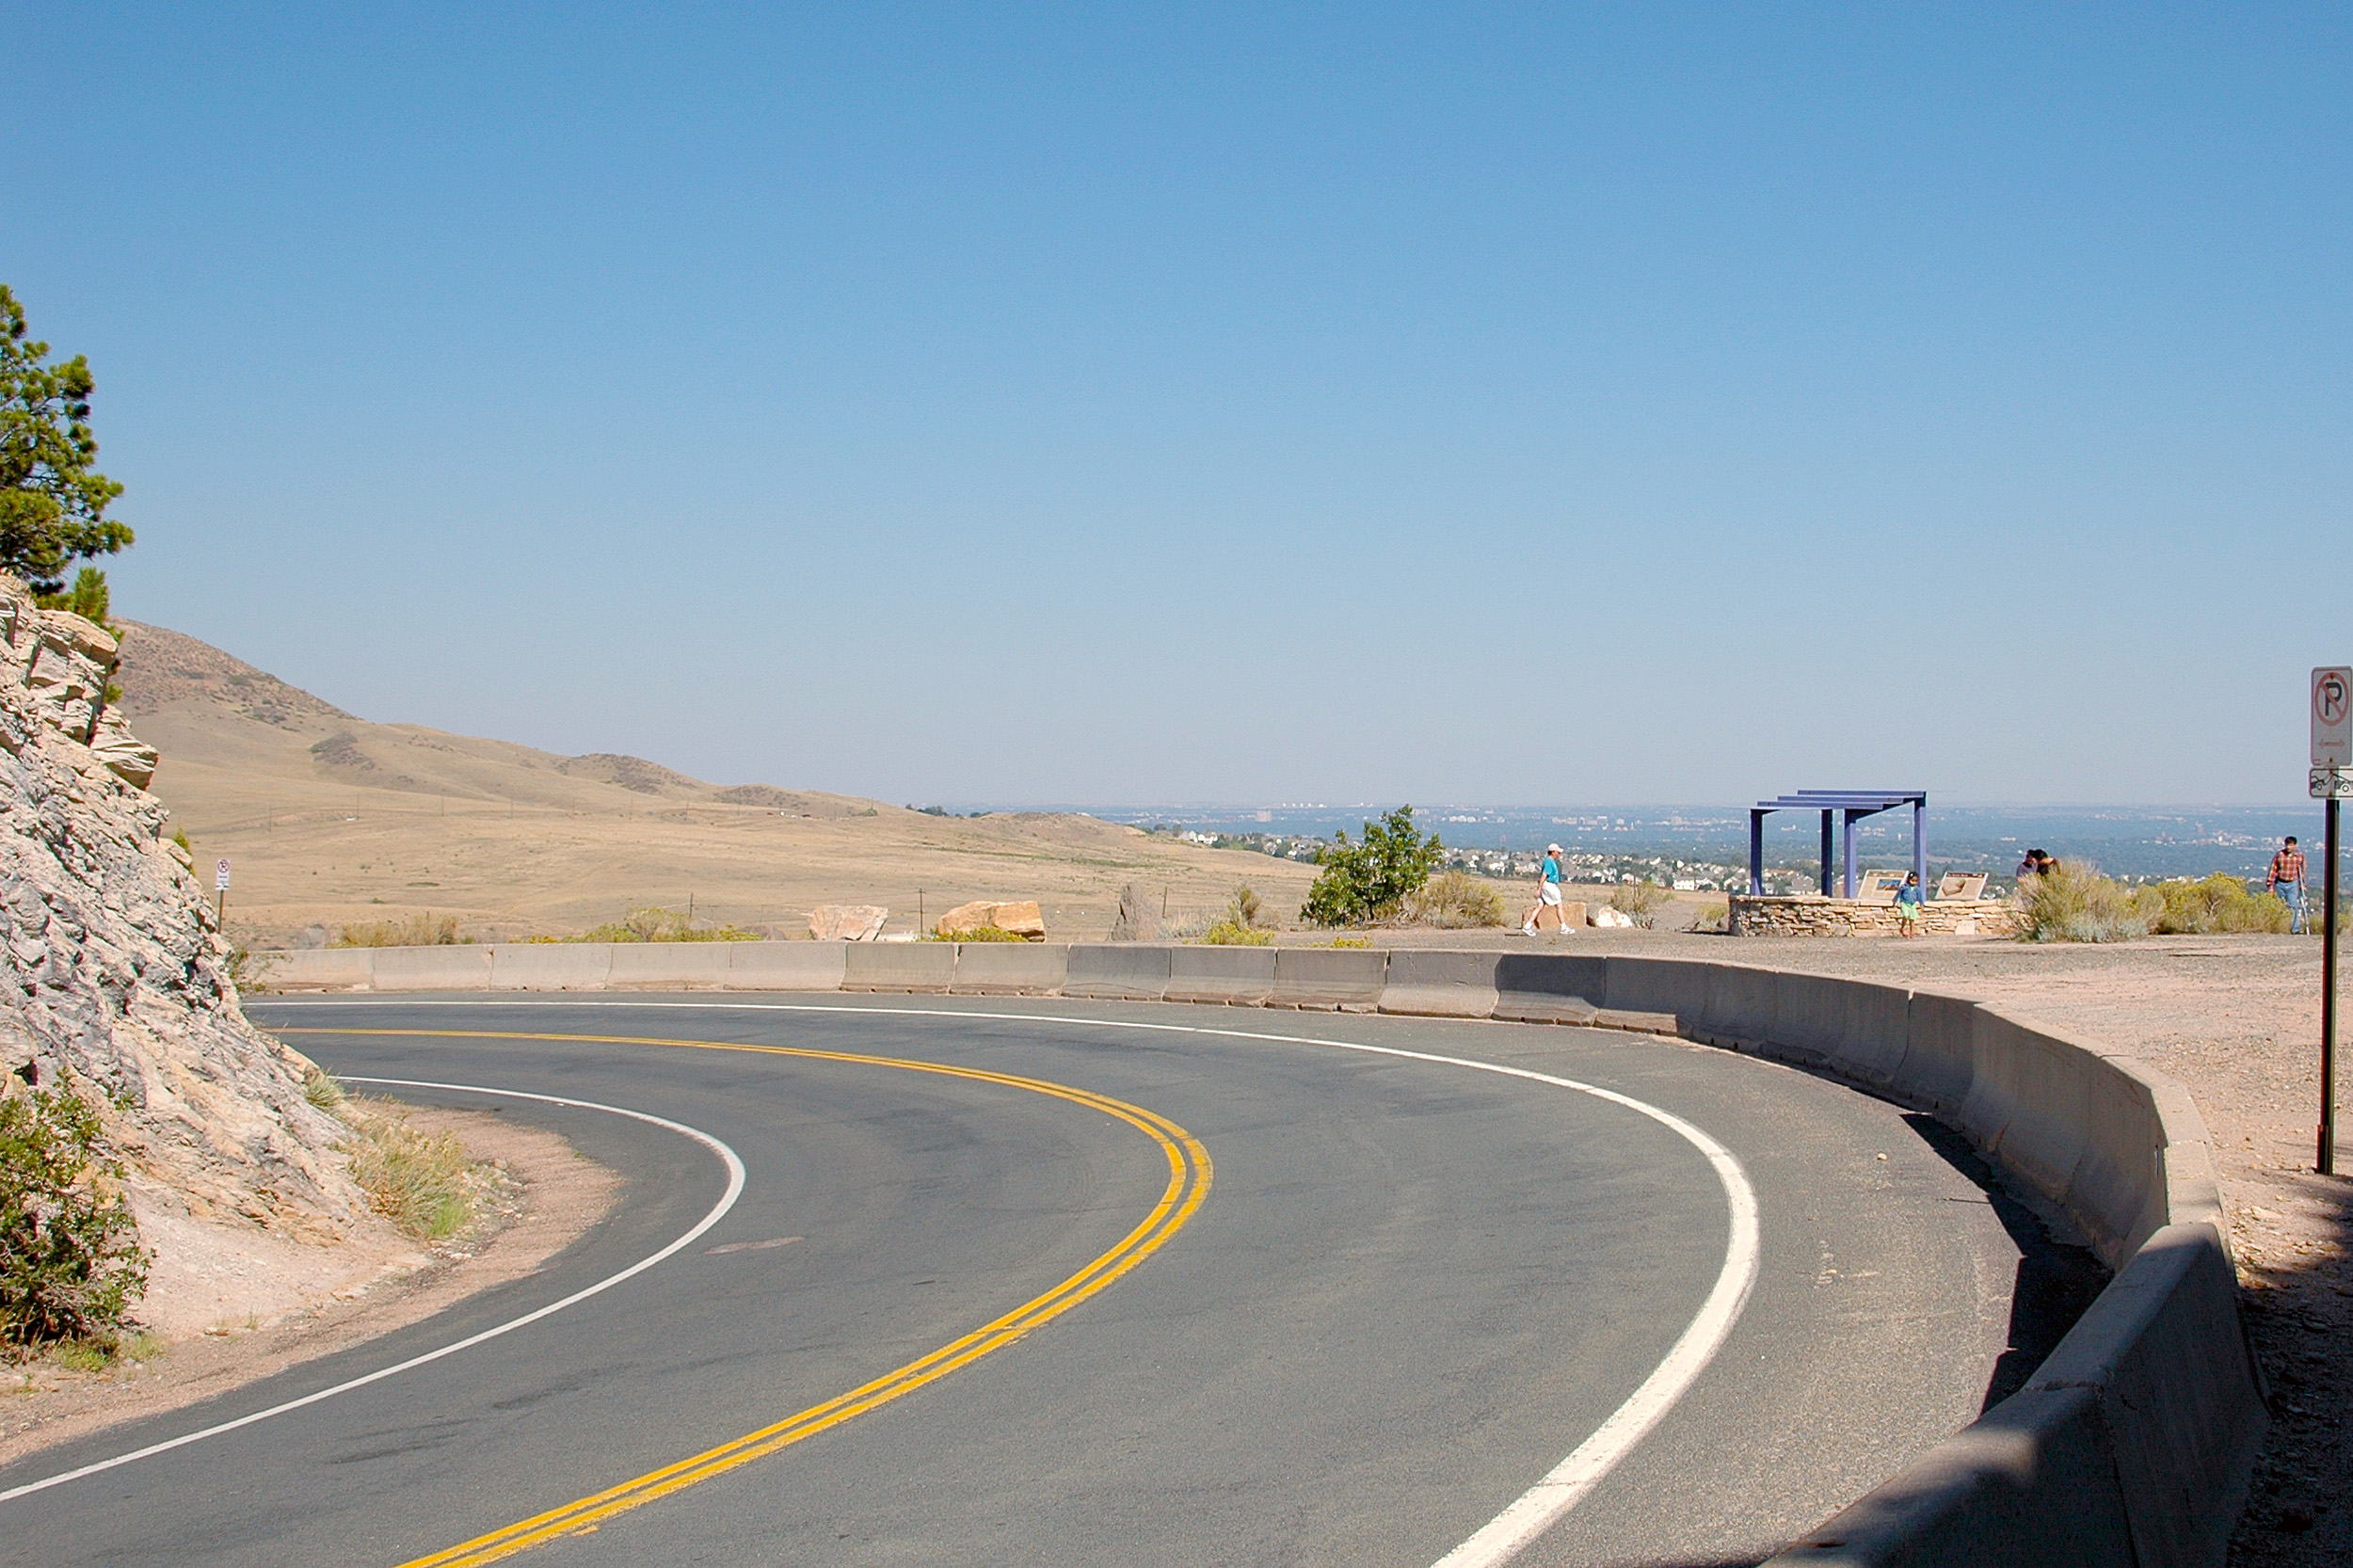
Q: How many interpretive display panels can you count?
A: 2